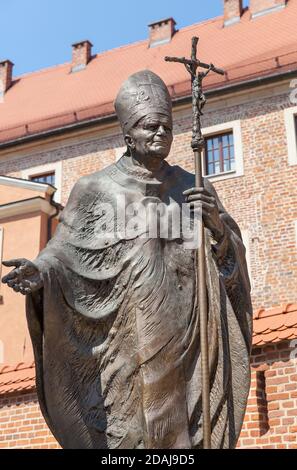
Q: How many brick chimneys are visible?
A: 5